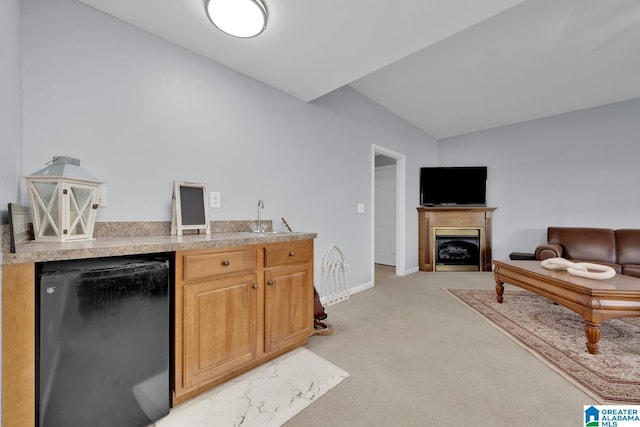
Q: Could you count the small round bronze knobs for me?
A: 4